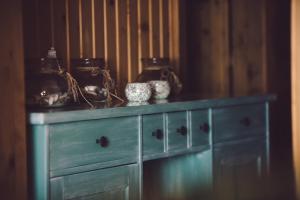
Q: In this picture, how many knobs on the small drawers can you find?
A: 3